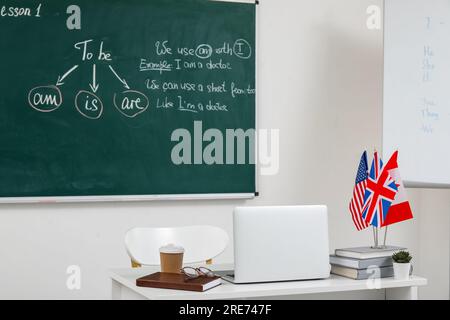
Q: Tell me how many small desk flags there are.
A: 3